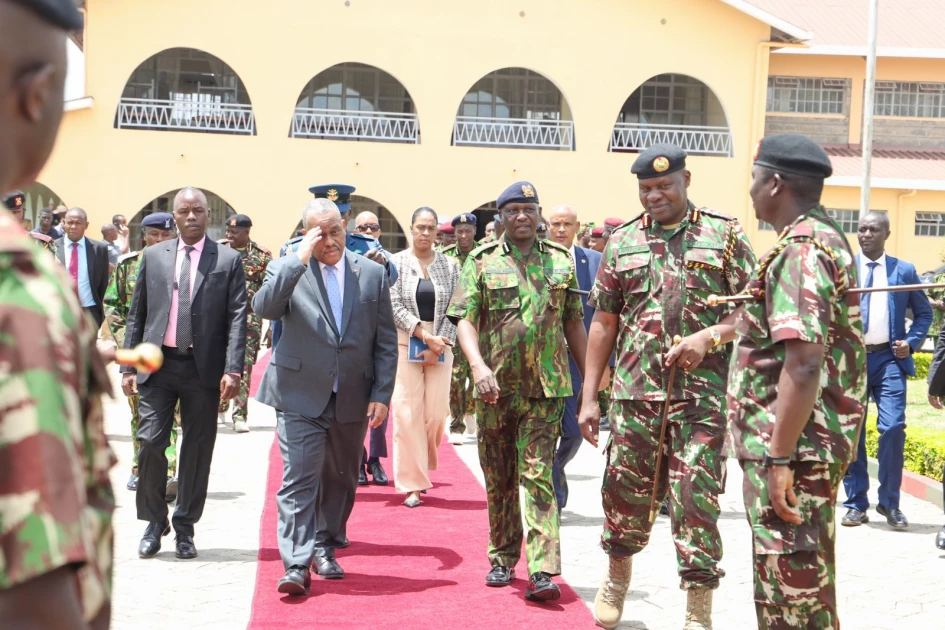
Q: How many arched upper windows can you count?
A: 4